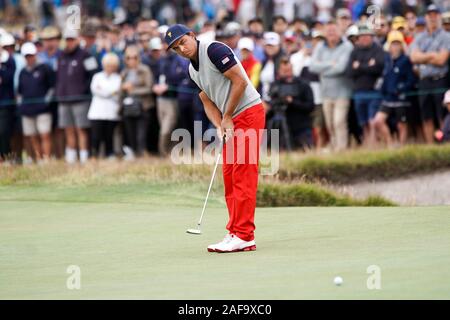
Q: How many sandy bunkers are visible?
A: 1